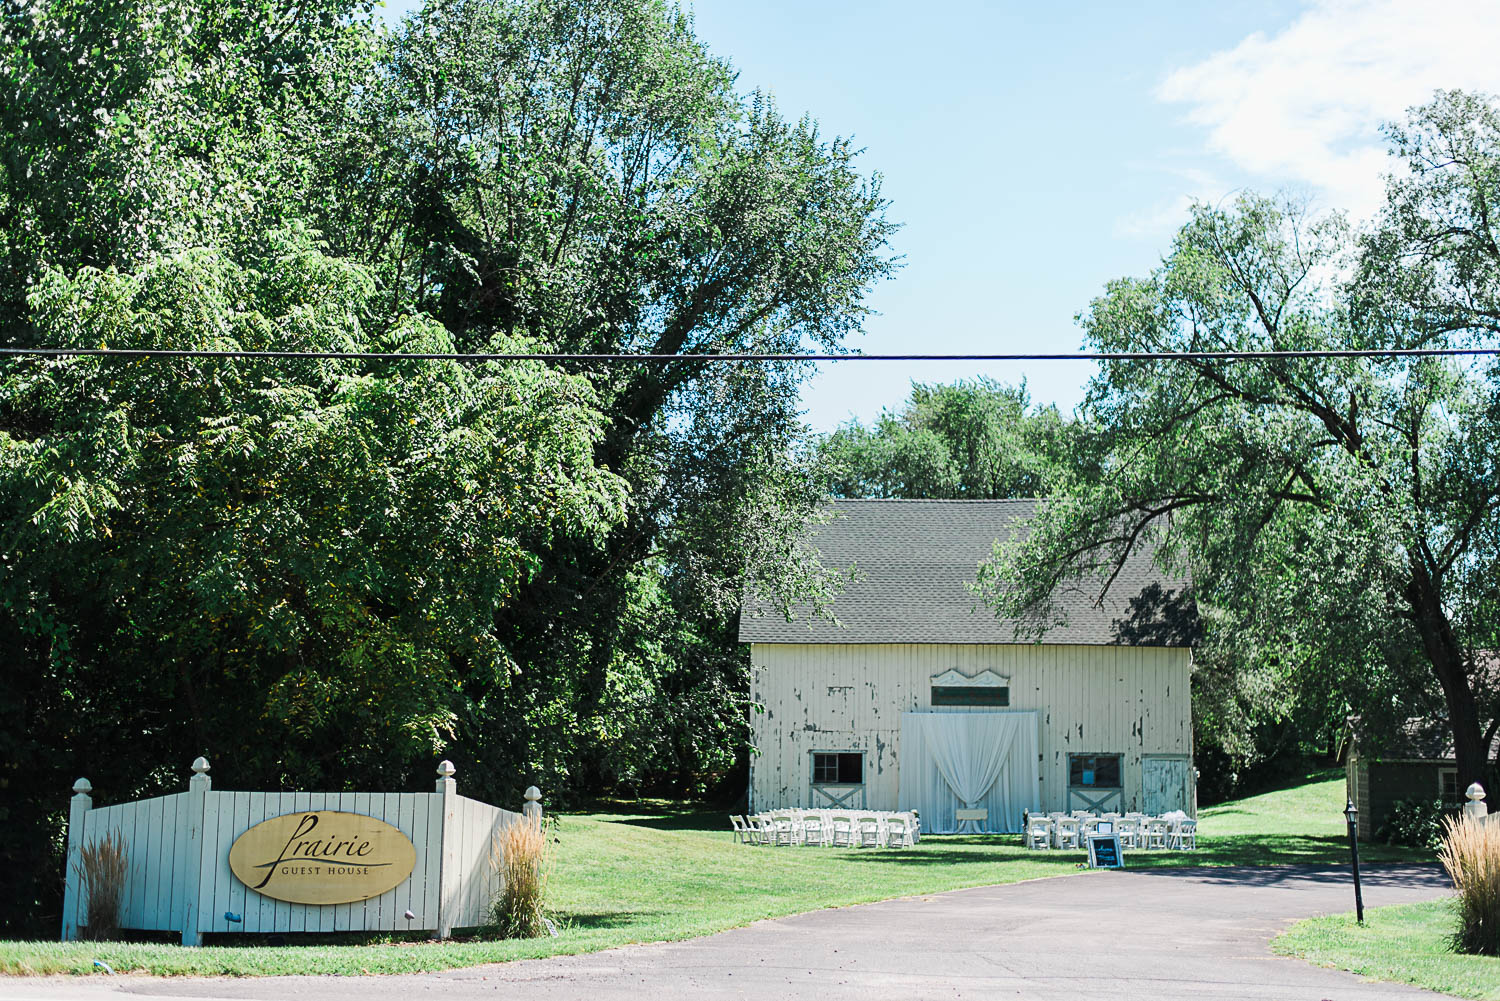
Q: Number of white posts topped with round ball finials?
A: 5